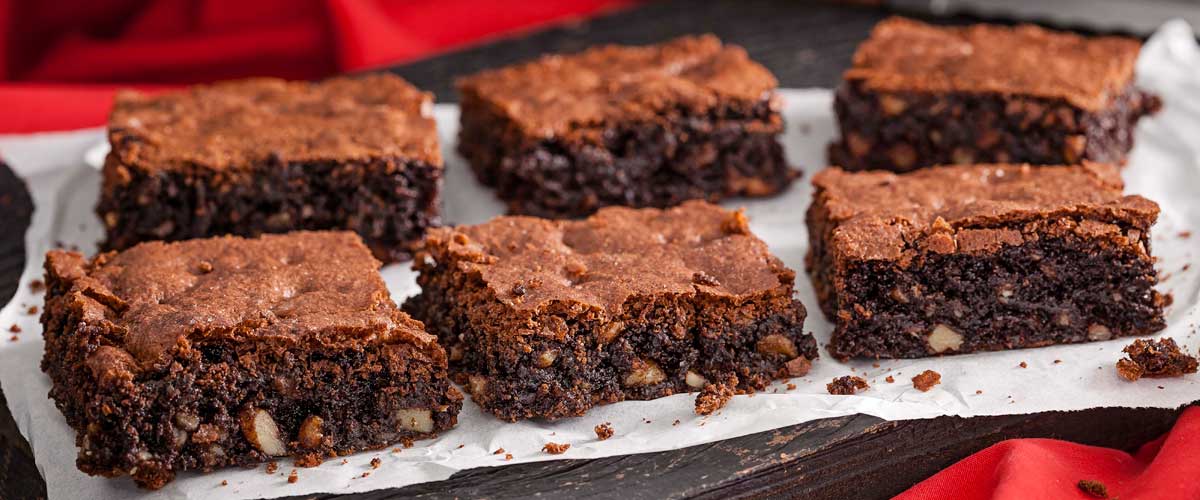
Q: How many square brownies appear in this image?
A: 6